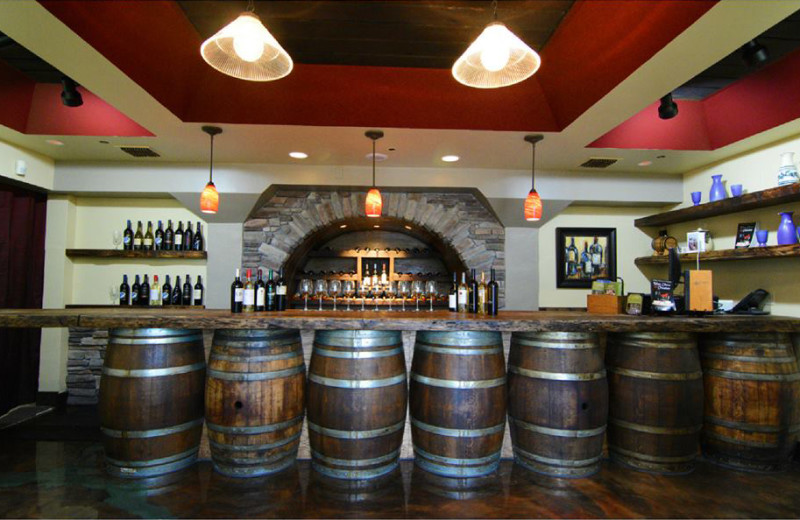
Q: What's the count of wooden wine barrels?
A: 7